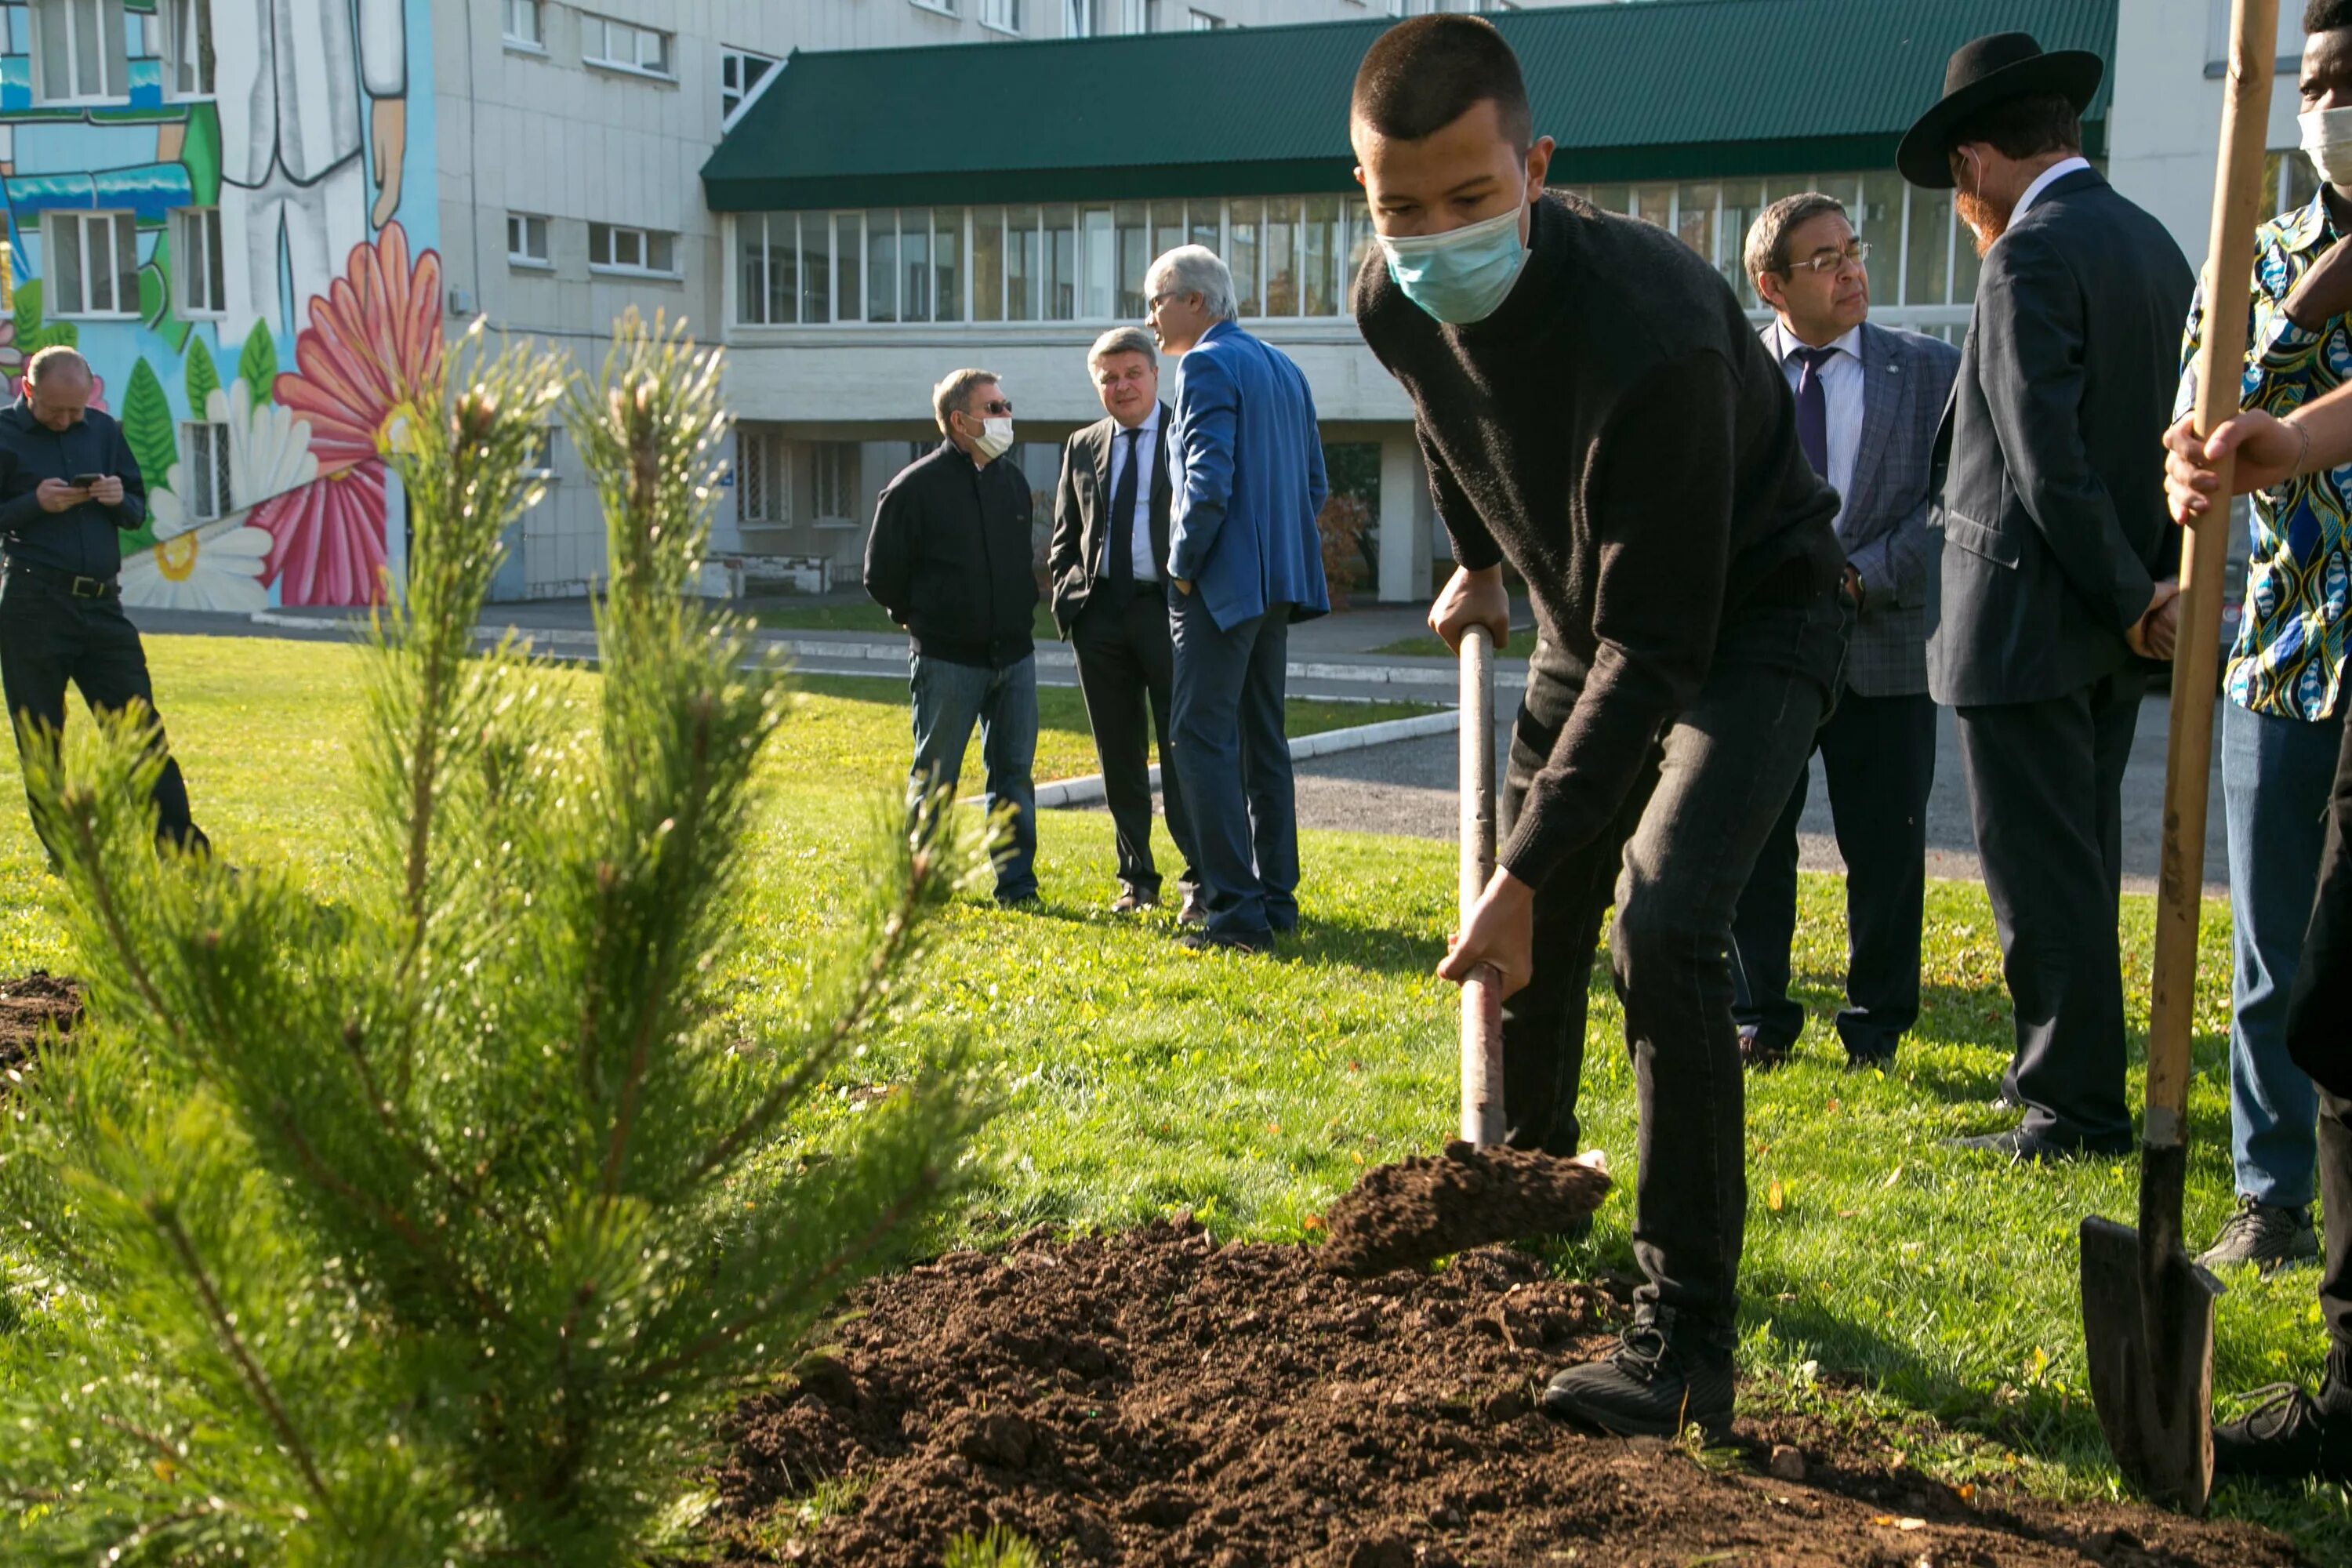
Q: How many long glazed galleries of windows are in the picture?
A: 1